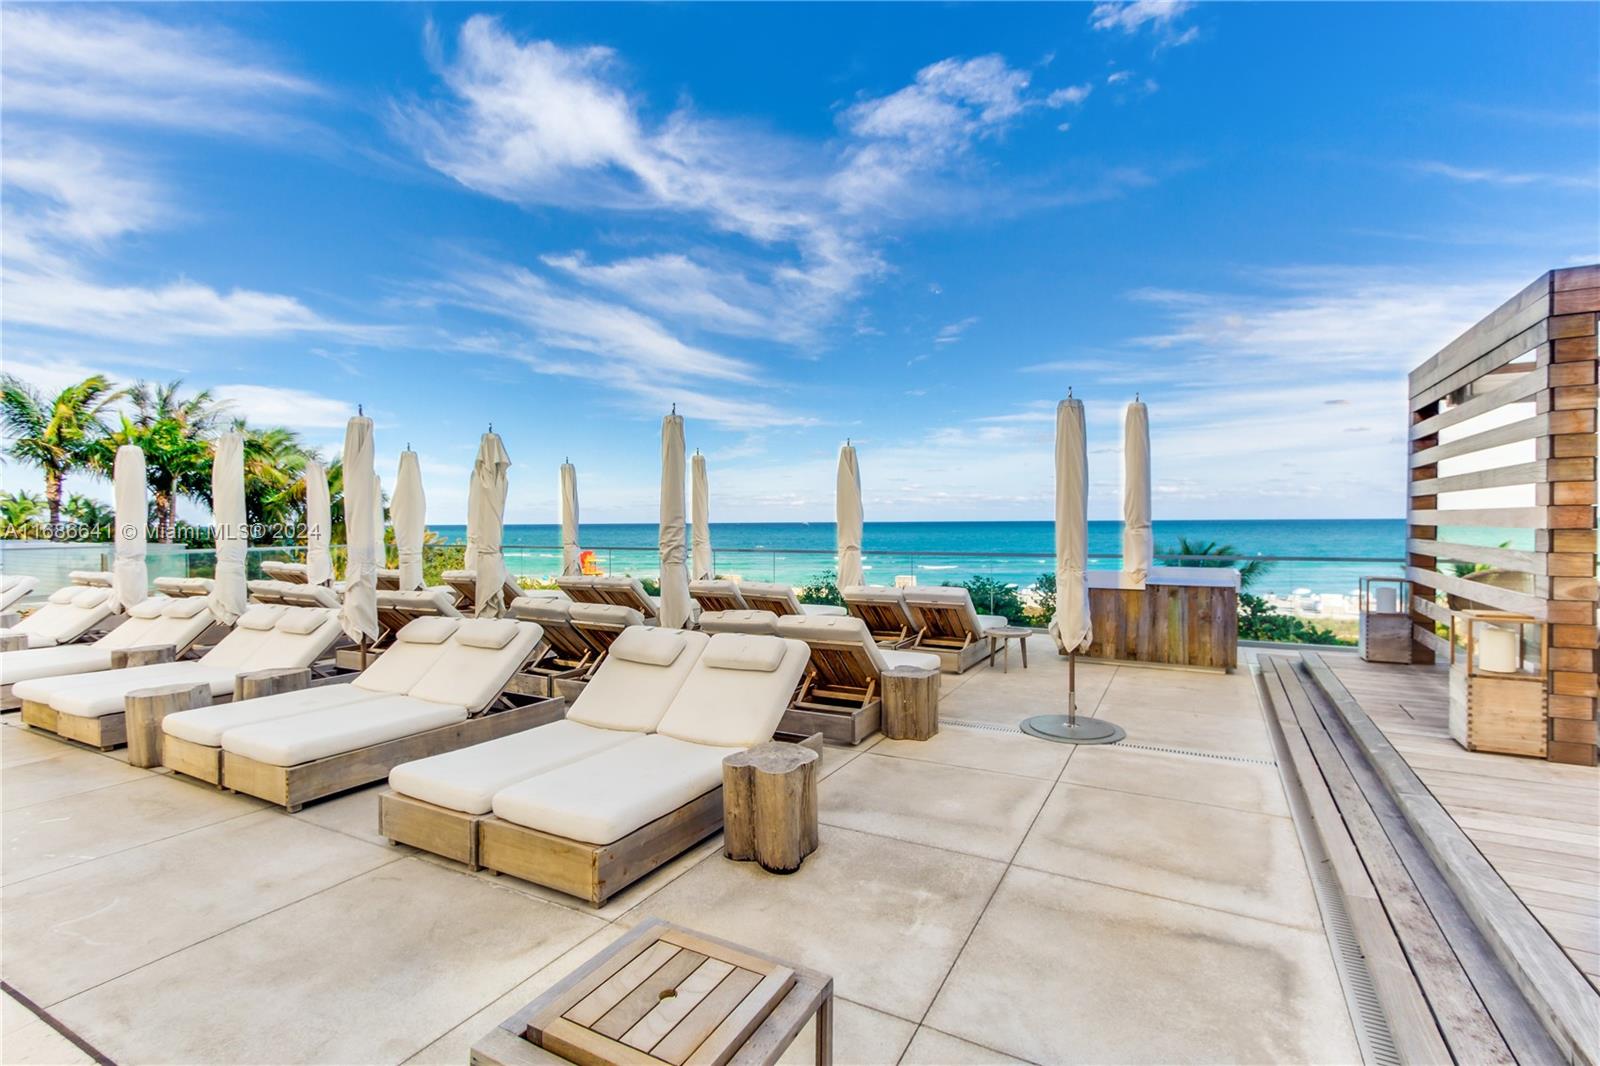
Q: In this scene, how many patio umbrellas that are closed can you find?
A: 14